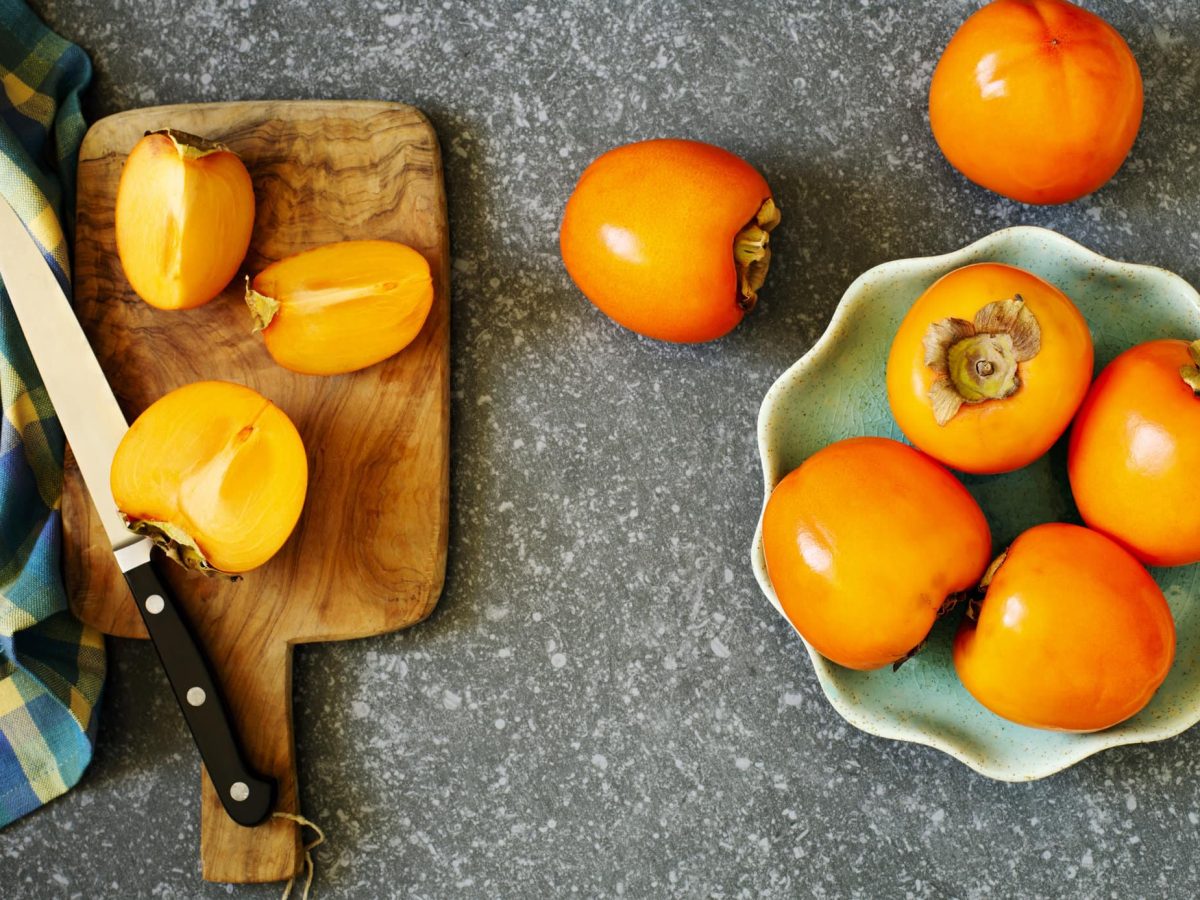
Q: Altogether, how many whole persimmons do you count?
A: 6